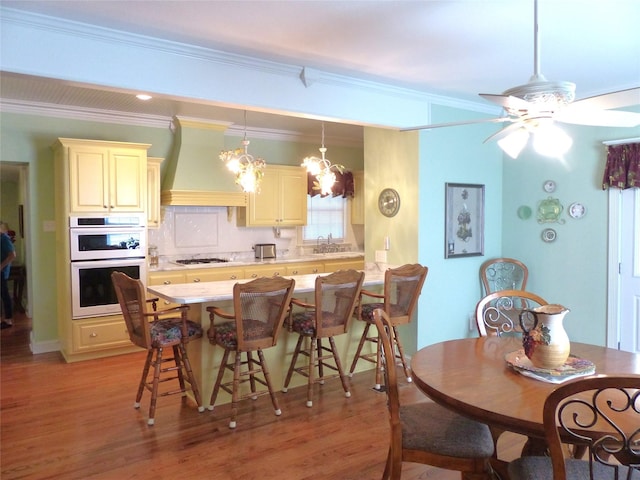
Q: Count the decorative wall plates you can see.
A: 5